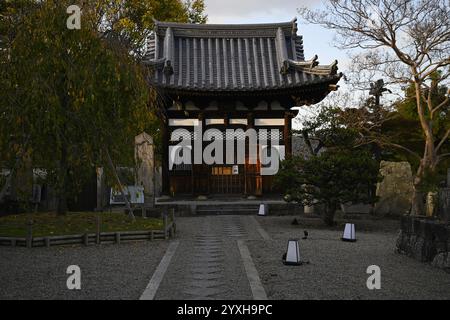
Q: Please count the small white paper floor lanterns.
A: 3